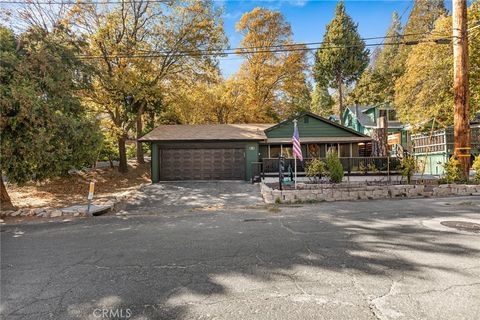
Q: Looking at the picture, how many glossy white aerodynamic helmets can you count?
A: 0